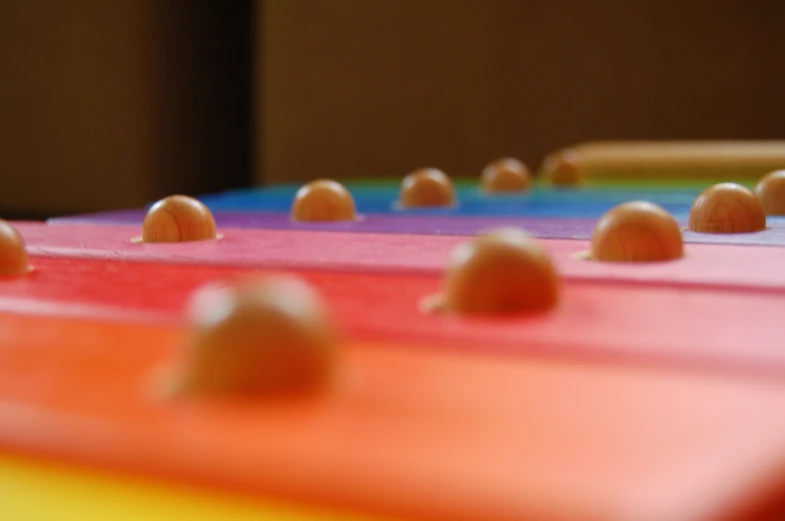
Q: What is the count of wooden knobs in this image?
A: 11